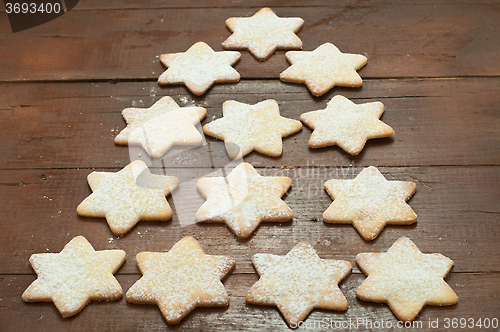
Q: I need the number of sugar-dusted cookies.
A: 13